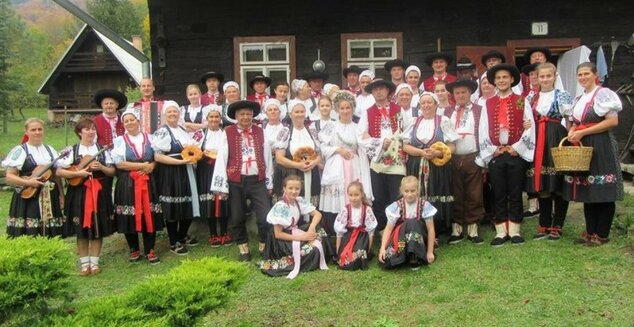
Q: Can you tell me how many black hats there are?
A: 15